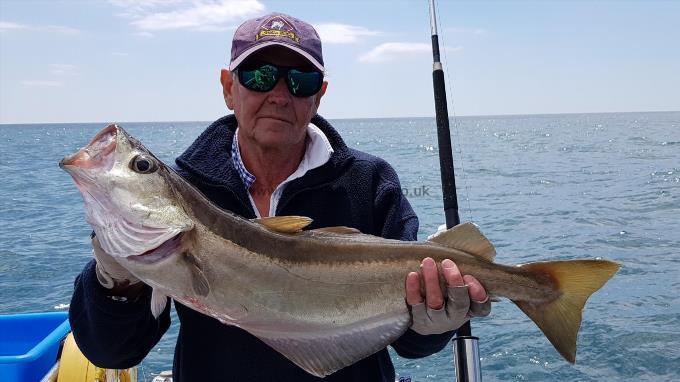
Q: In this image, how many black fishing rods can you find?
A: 1